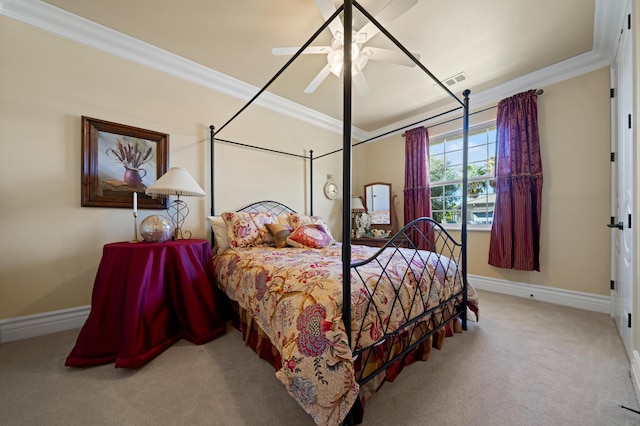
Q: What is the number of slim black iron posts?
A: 4